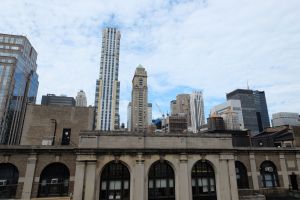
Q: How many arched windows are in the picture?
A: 7